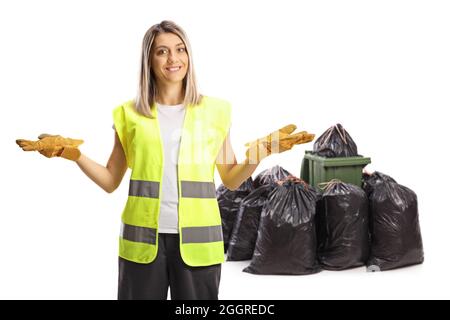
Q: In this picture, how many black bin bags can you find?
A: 7